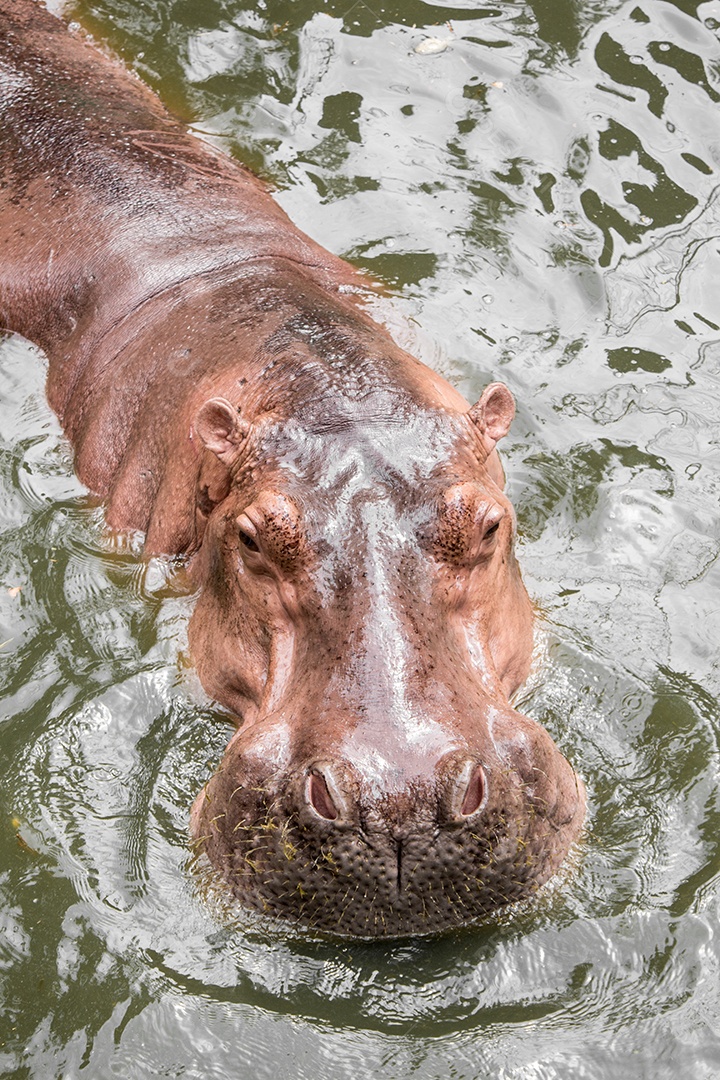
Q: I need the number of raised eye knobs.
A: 2